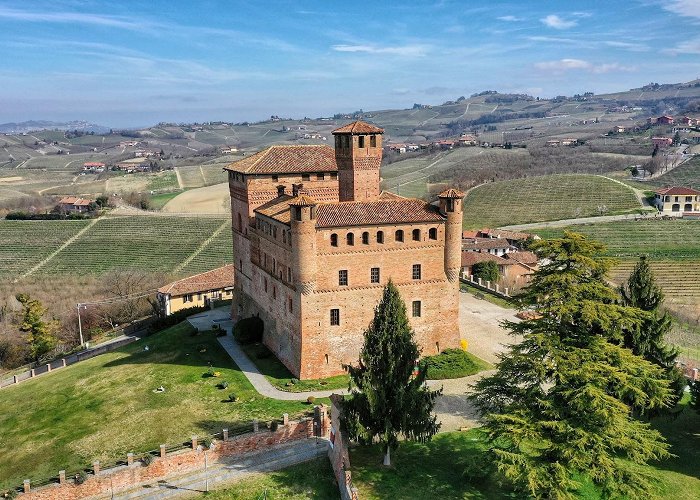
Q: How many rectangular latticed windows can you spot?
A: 5